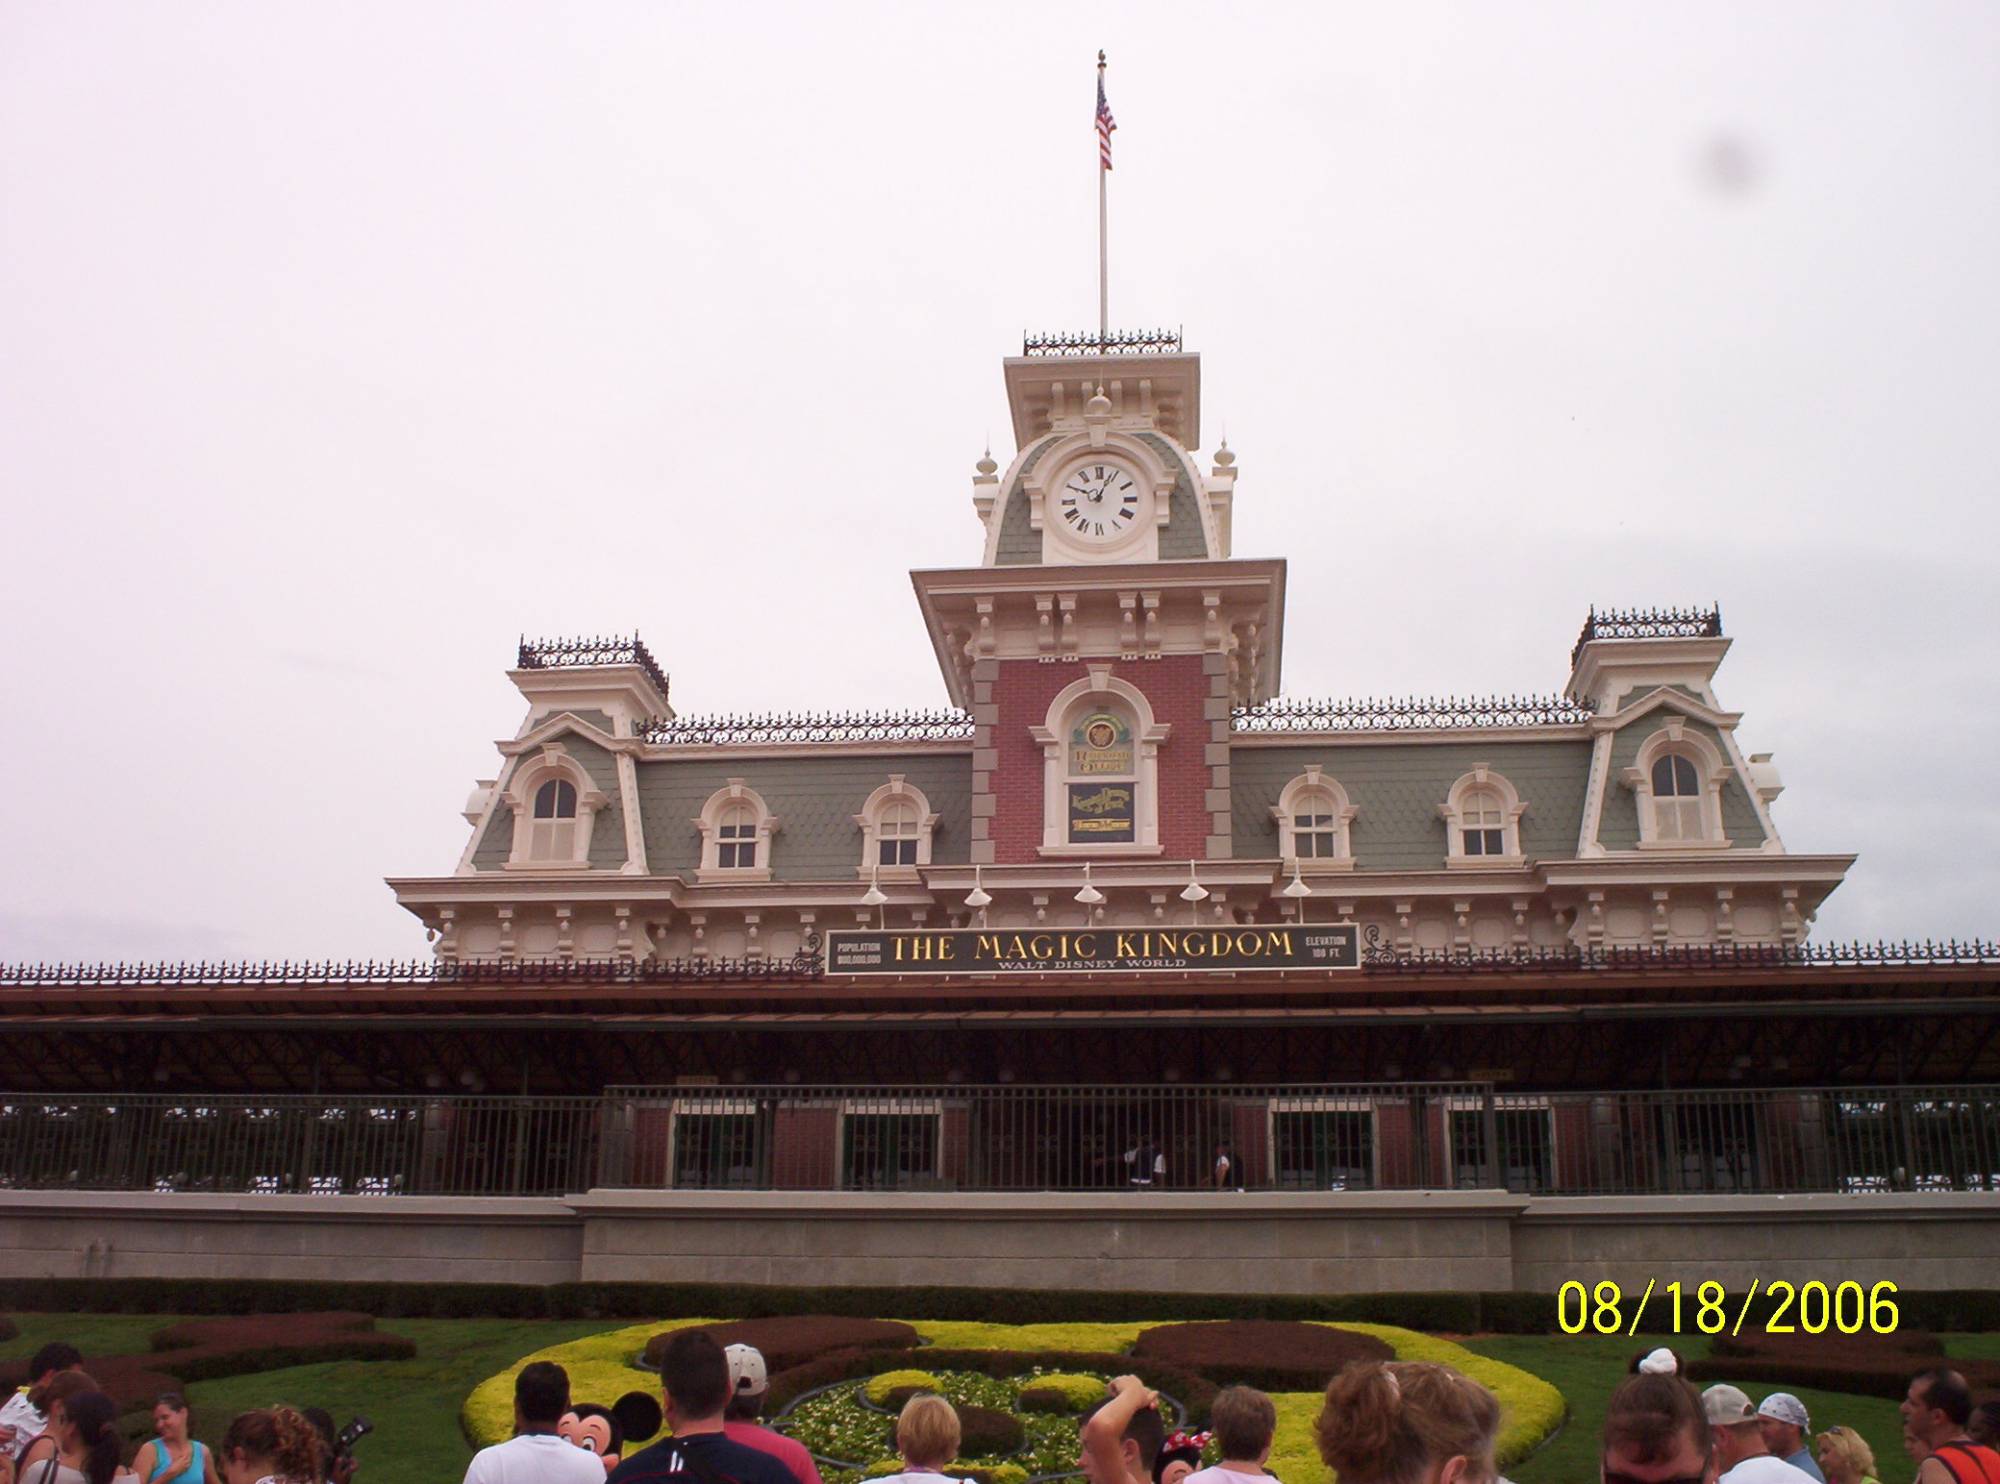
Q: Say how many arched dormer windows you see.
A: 6